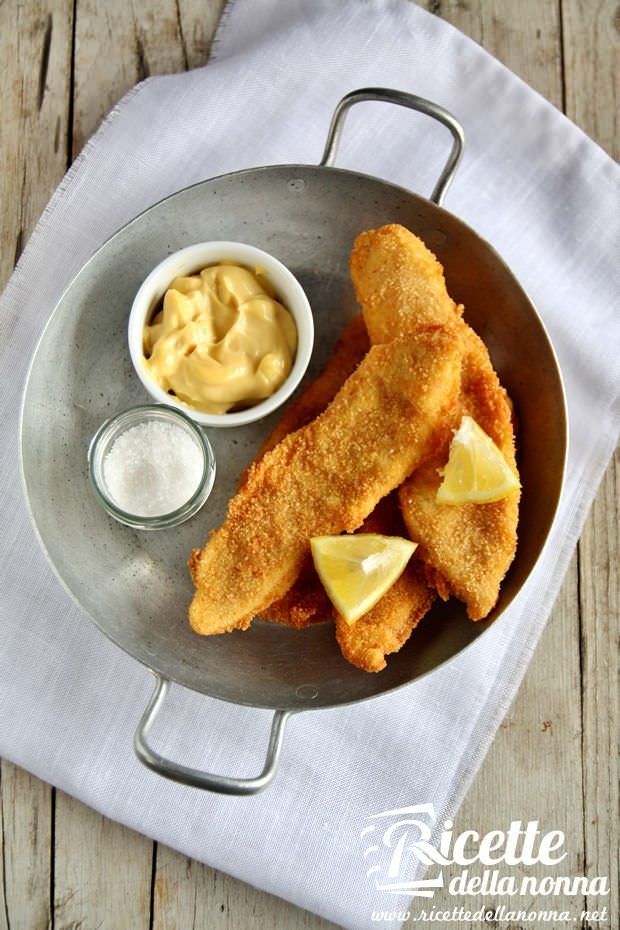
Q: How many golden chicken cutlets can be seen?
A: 4